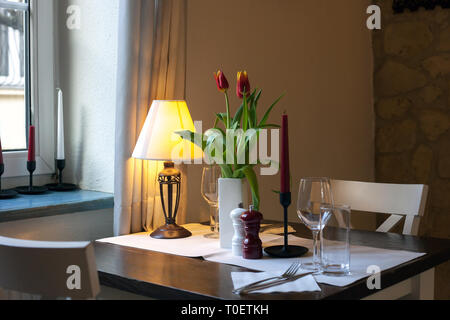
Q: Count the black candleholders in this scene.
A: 4